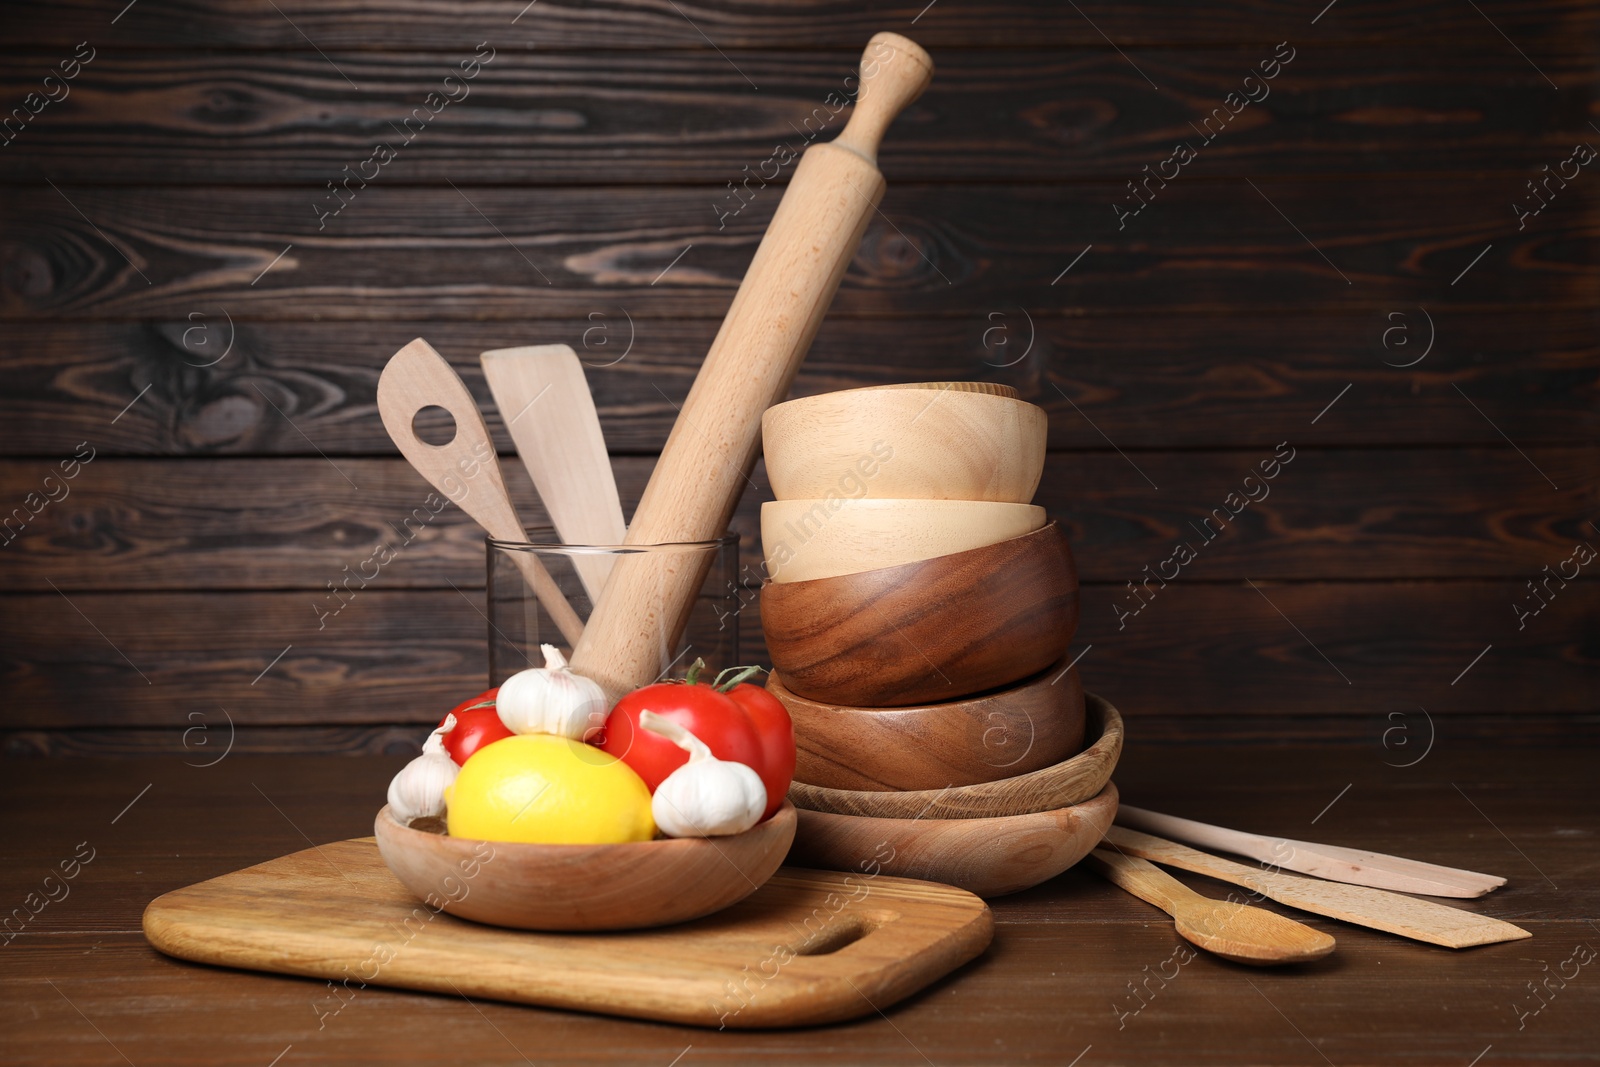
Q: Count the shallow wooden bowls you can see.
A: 3